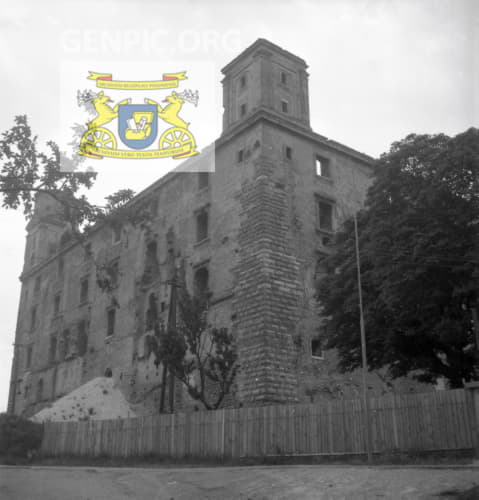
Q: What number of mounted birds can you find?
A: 0